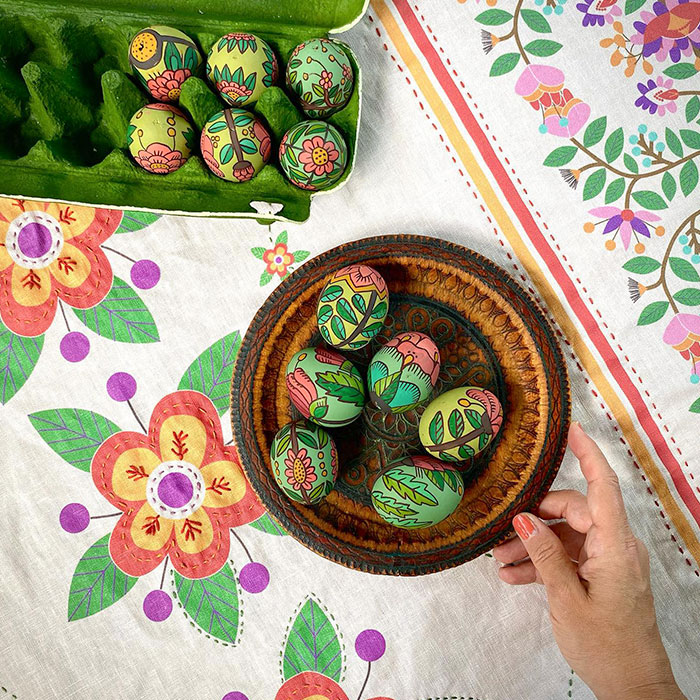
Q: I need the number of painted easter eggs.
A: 12